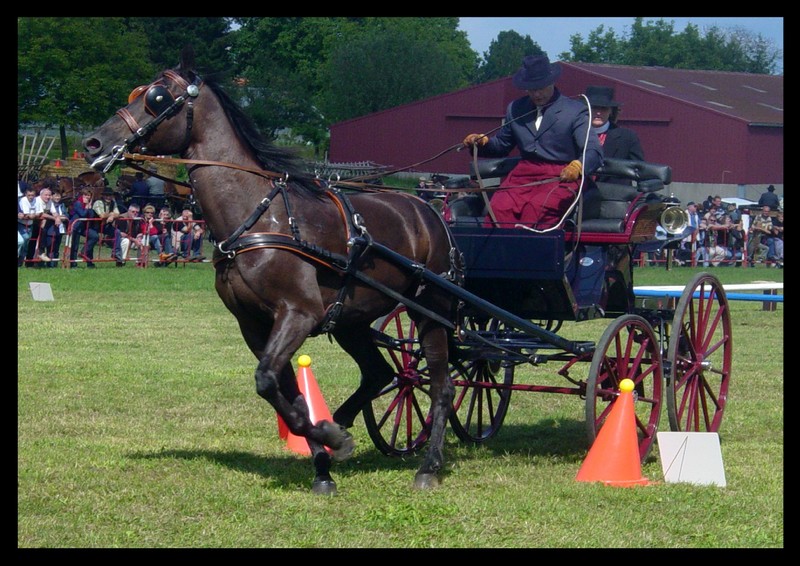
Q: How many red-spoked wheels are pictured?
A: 4